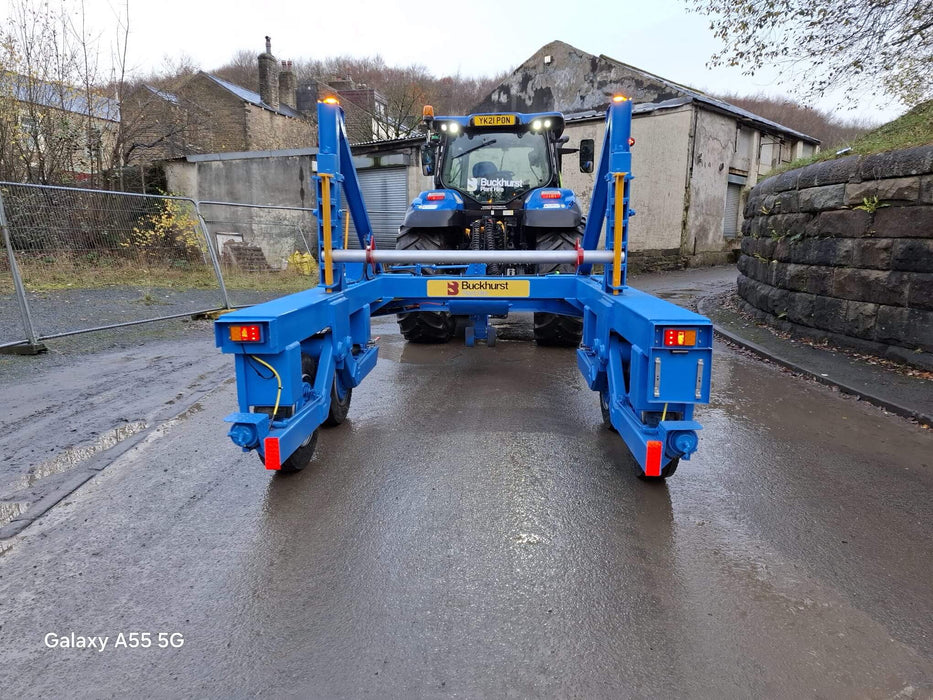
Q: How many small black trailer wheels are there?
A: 4